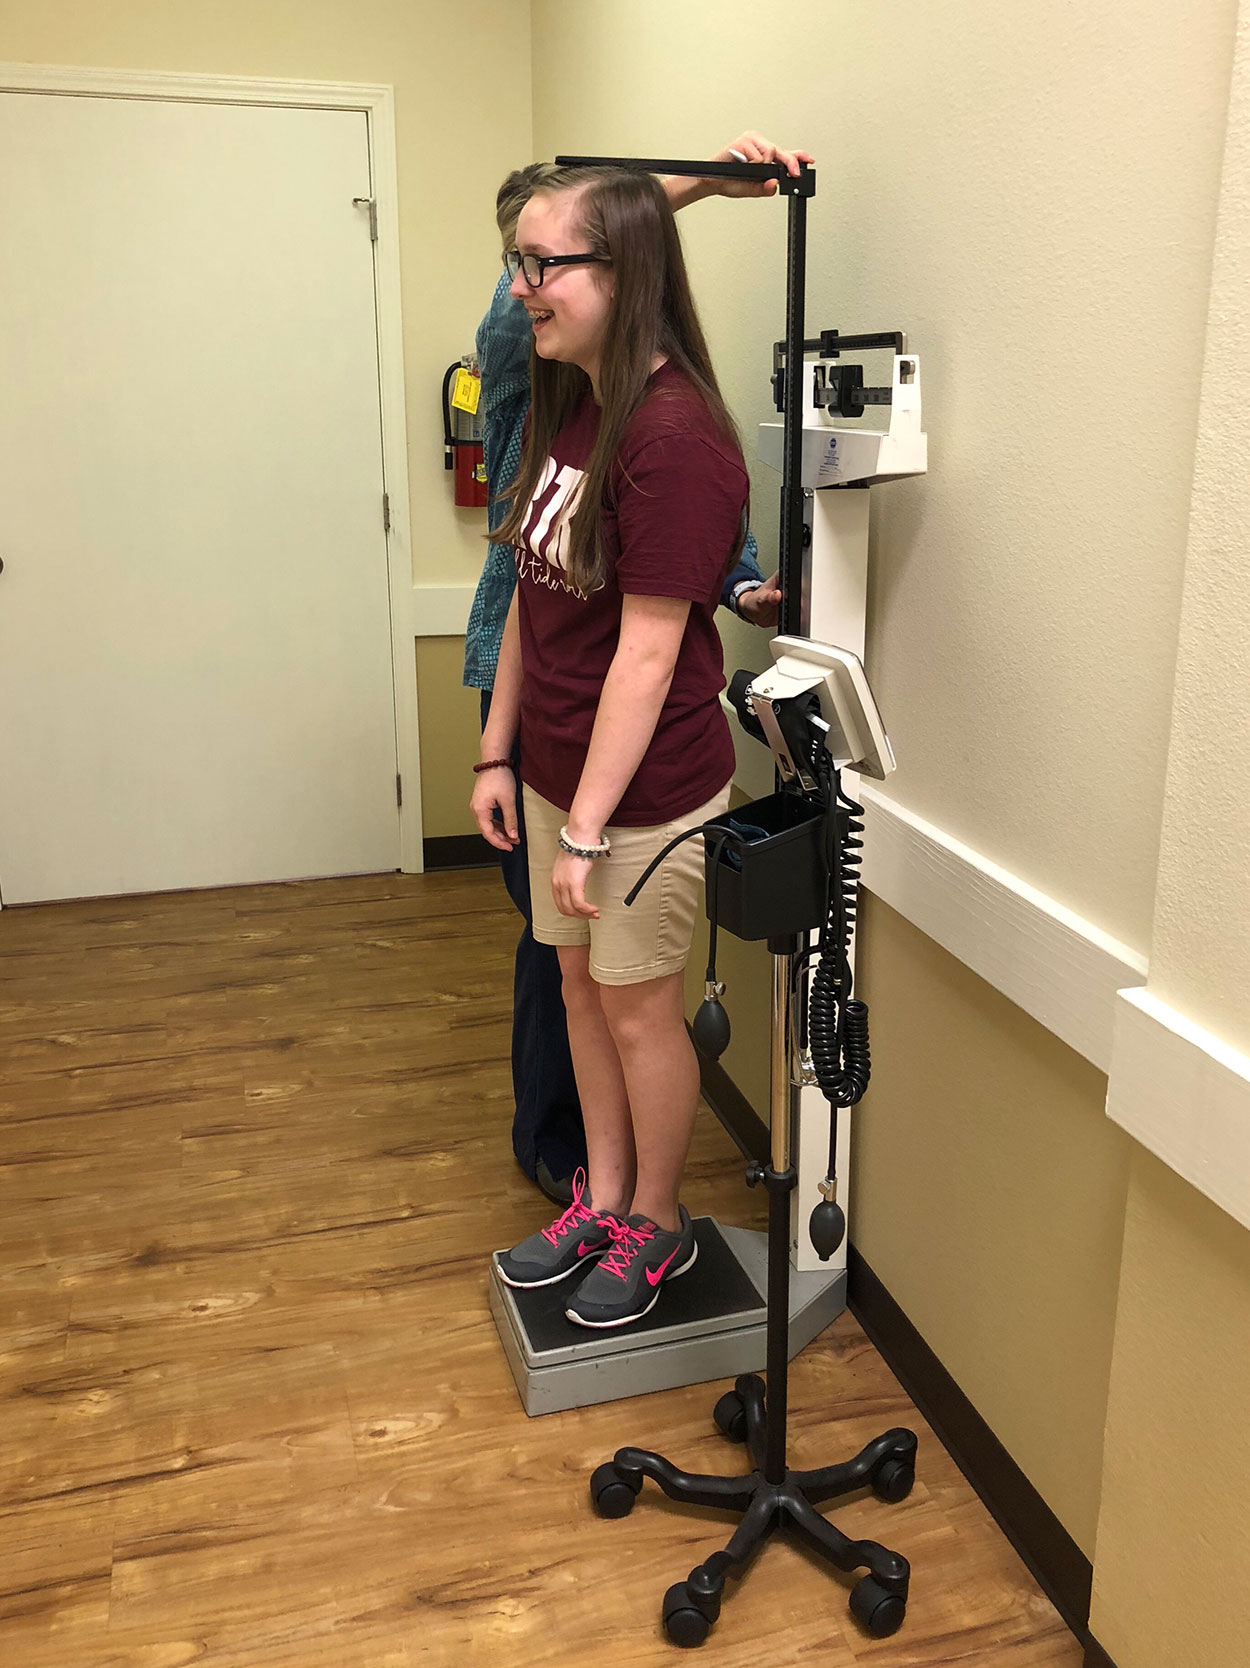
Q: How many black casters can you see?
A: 5